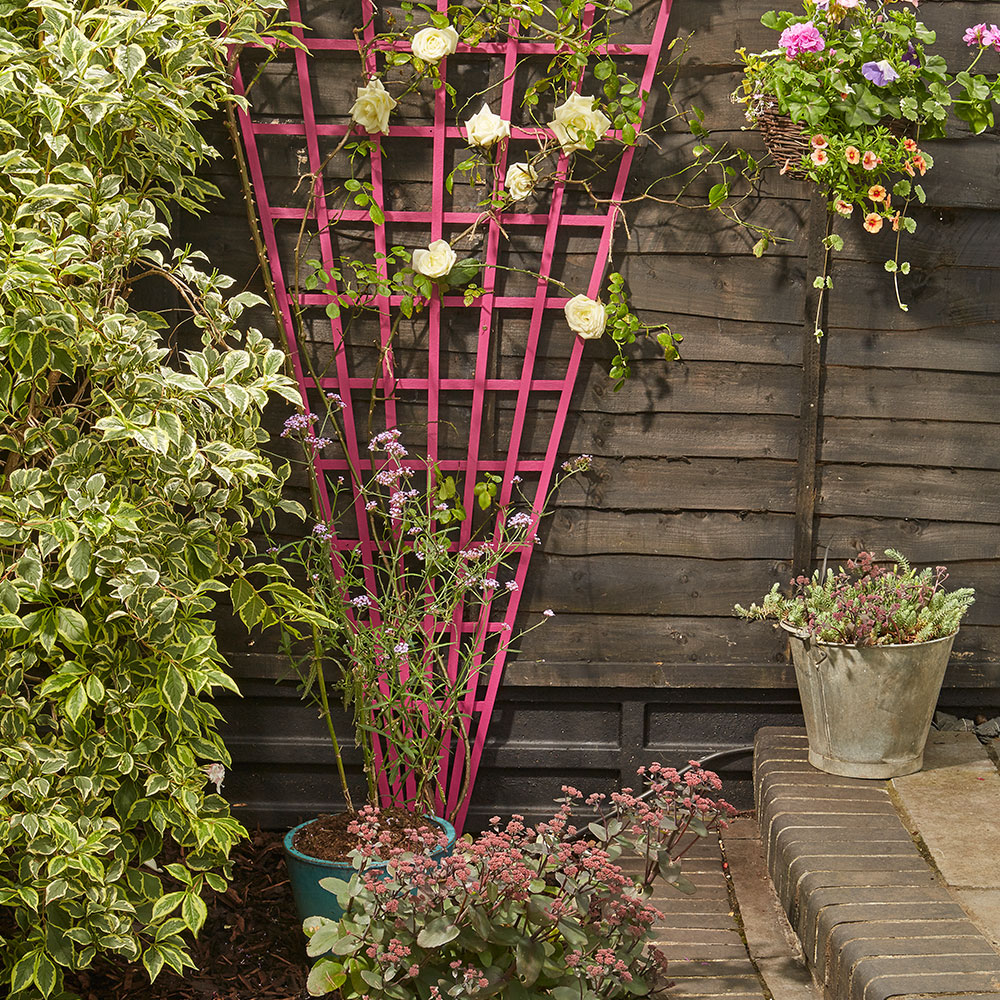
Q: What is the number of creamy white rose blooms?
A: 7